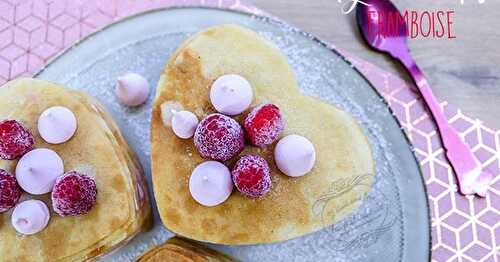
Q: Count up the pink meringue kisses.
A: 8